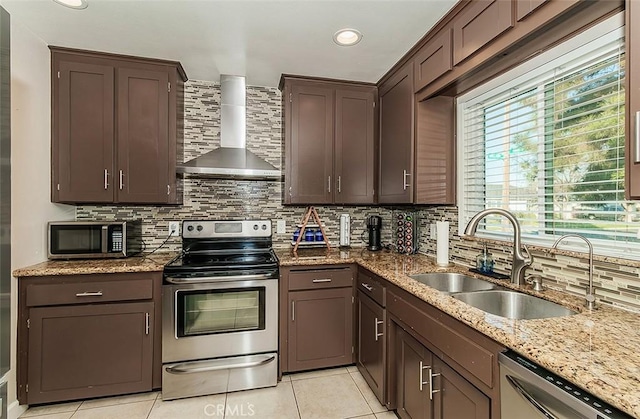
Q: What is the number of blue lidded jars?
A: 3